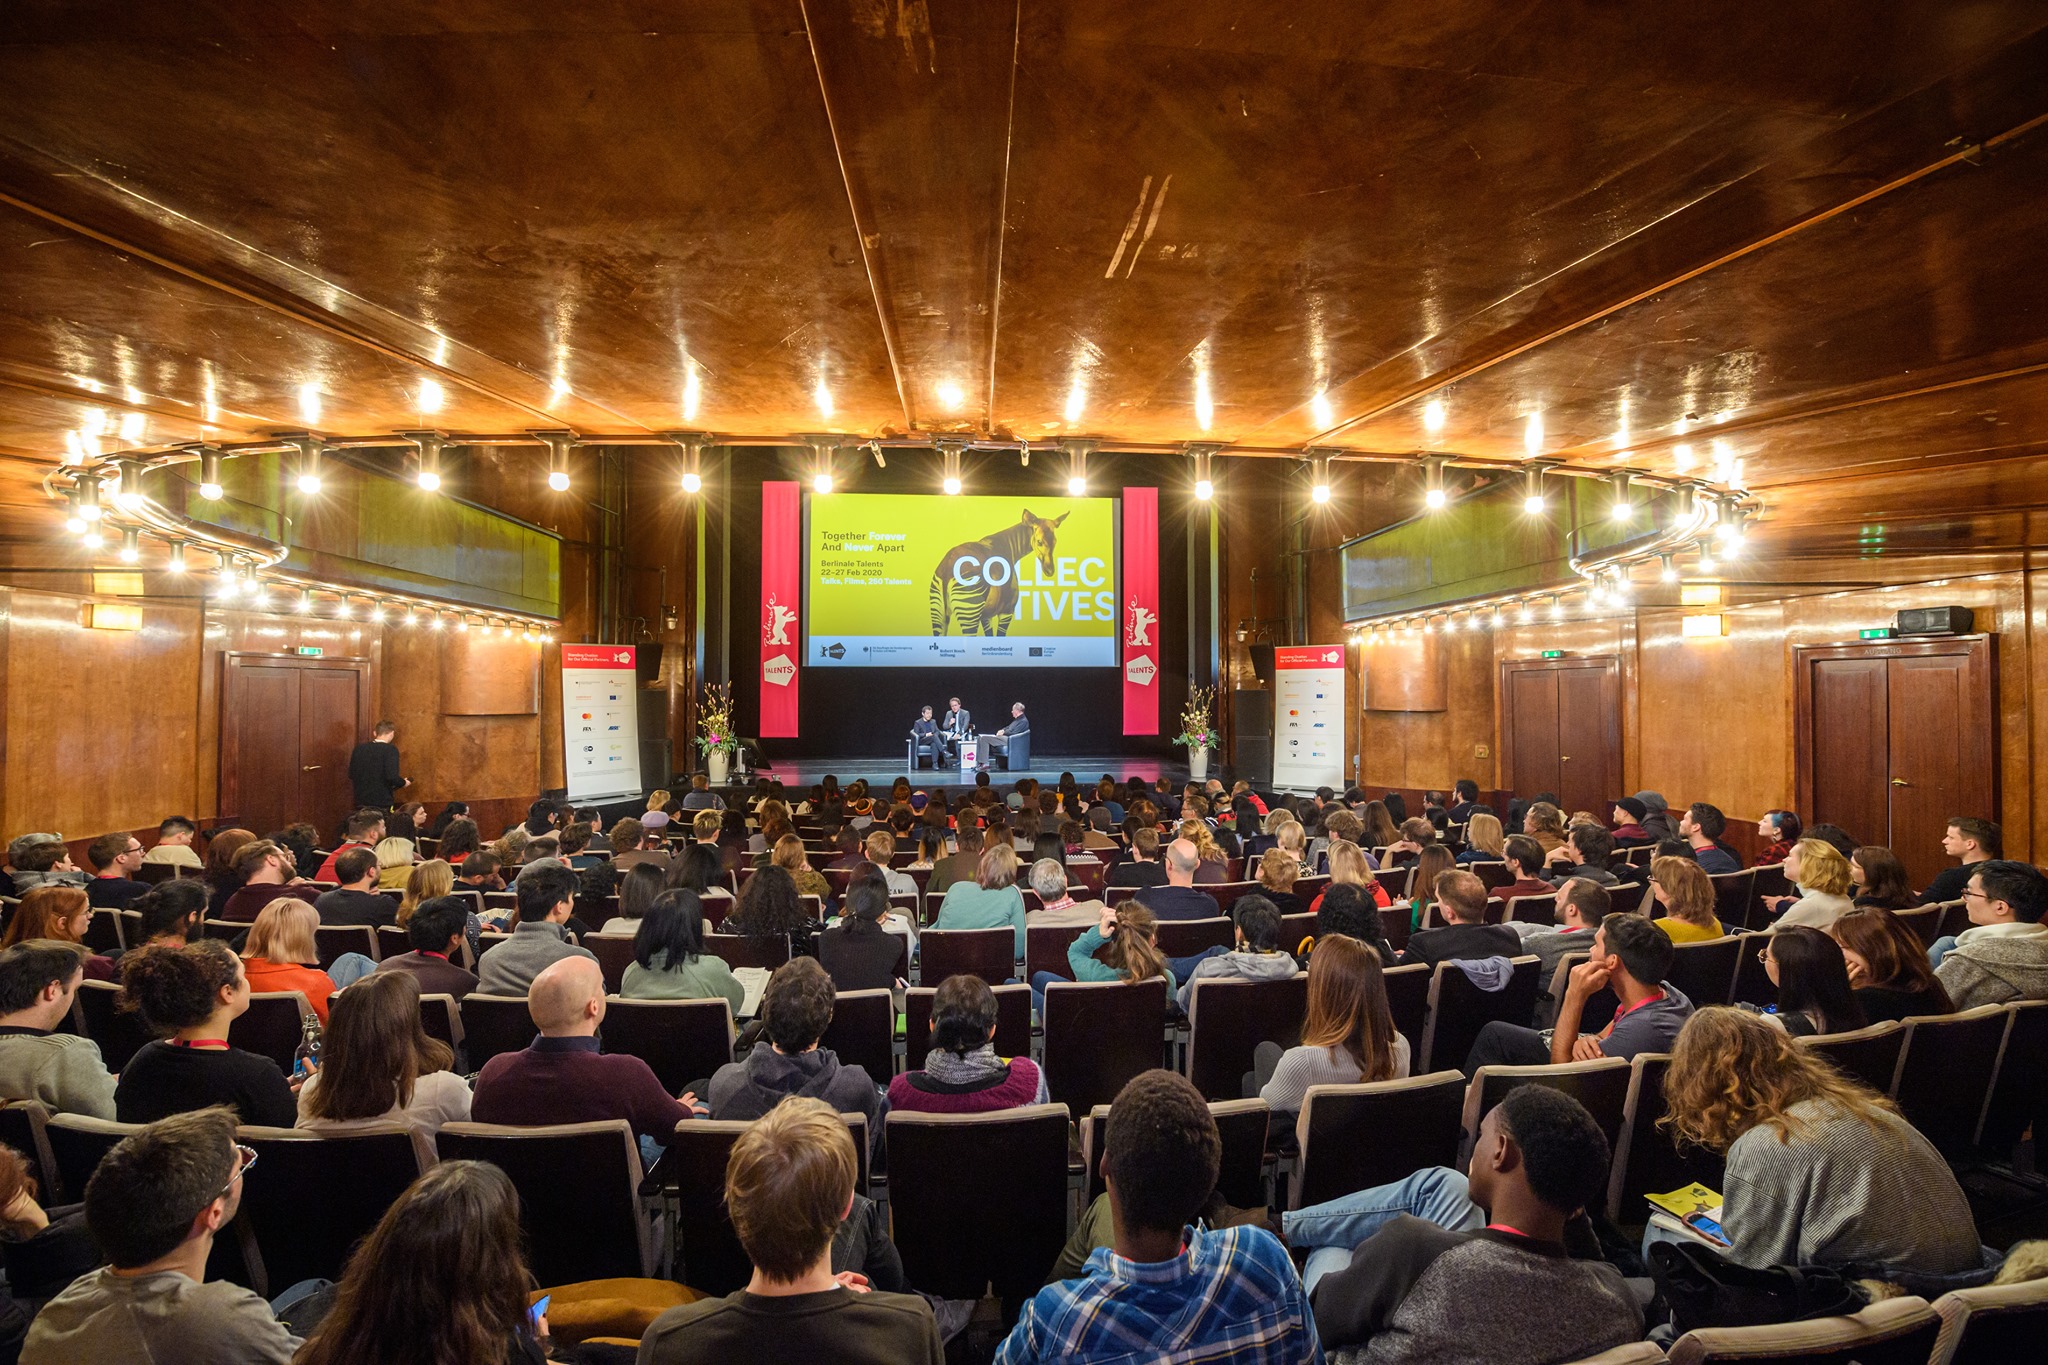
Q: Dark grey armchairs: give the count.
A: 2